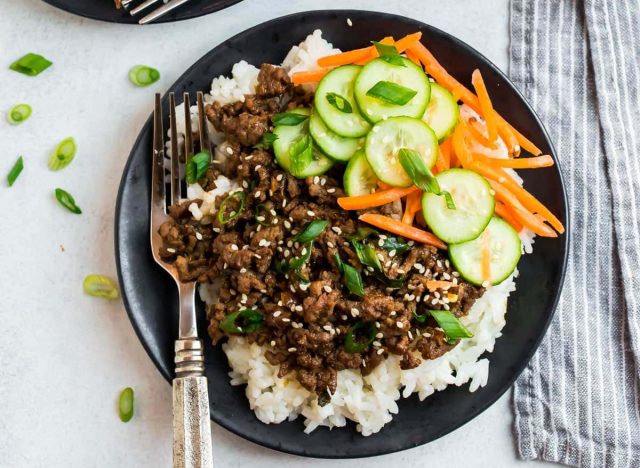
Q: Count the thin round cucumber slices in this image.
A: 9